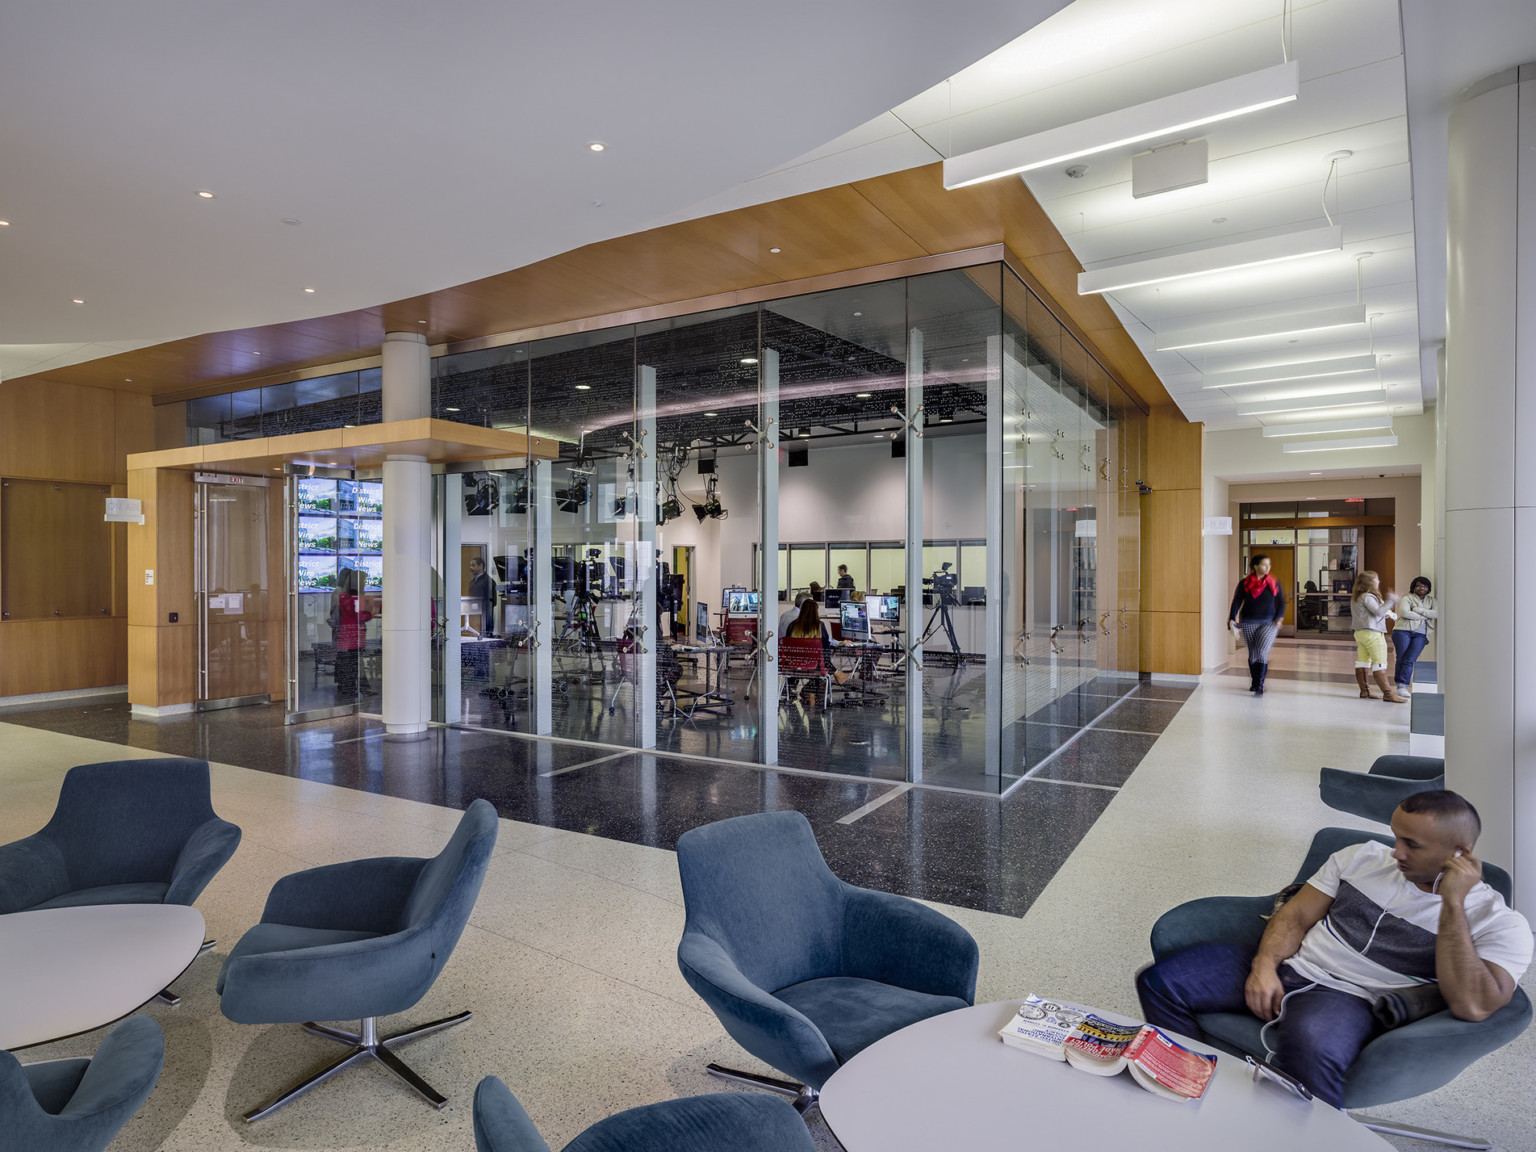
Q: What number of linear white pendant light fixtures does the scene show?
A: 7